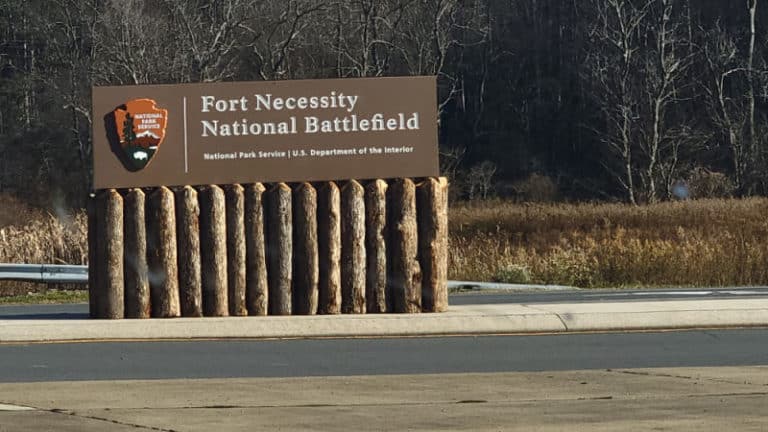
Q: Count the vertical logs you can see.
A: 14